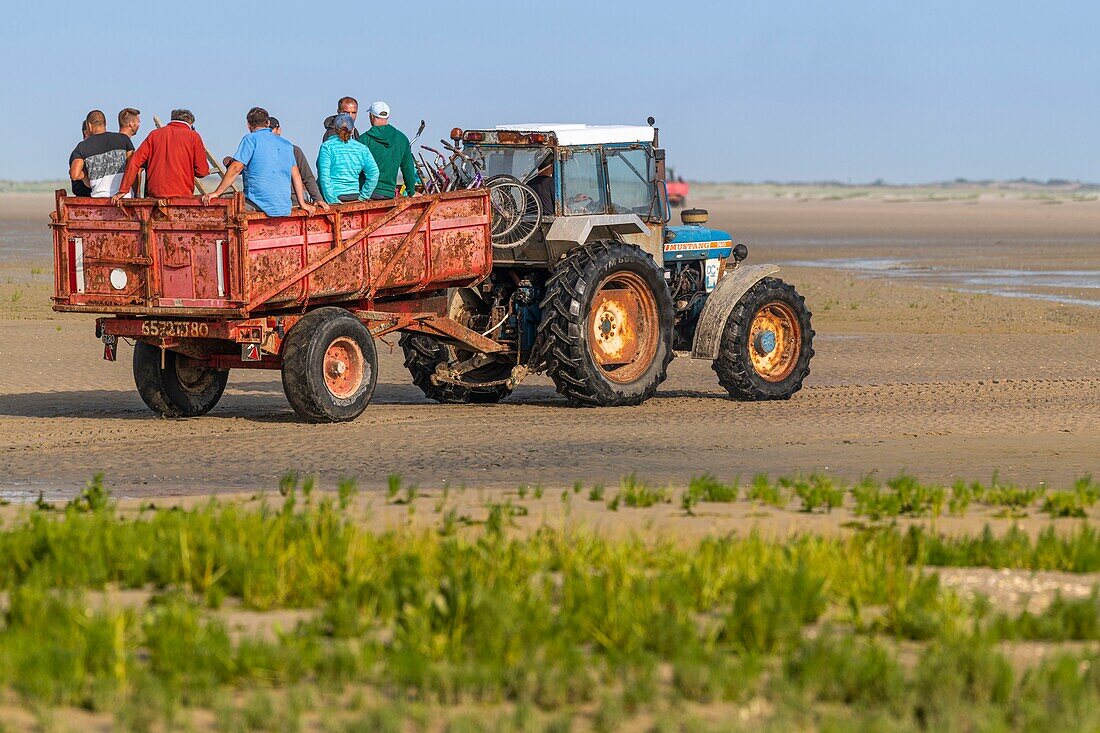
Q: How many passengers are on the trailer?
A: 9